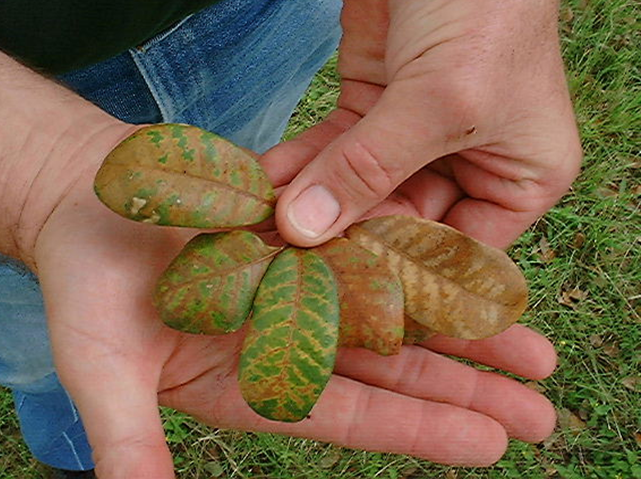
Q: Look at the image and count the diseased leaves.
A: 5